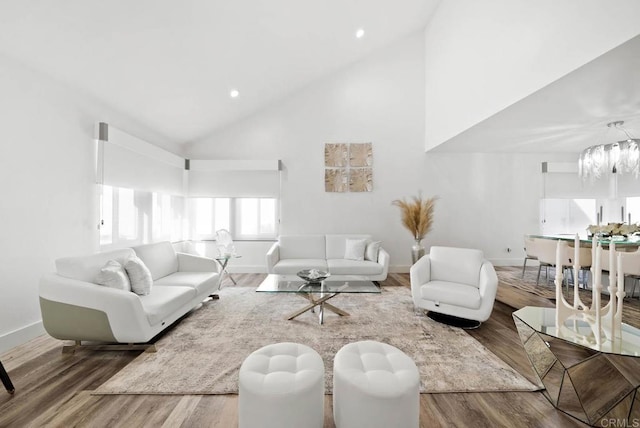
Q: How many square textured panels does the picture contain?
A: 4